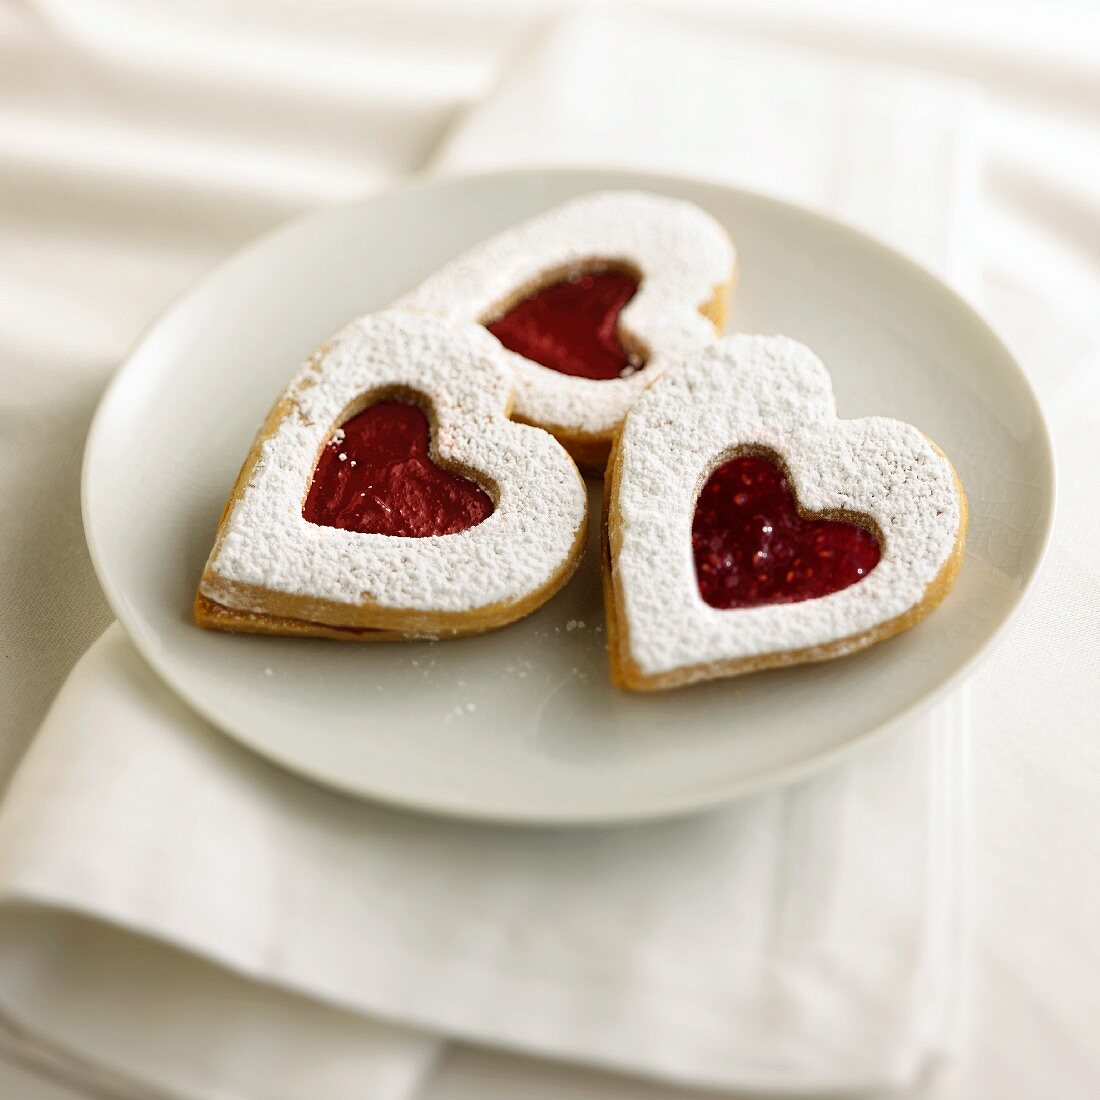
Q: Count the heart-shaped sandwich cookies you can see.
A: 3